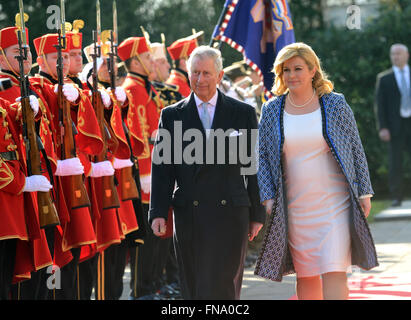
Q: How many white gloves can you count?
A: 9